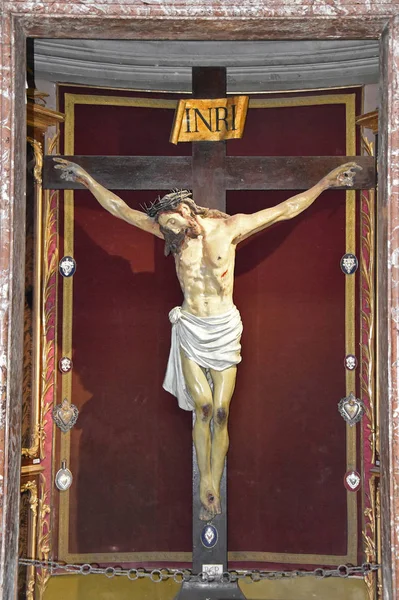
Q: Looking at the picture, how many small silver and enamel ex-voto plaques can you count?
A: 9